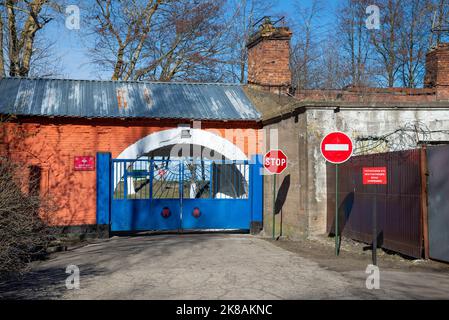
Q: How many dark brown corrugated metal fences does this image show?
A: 1